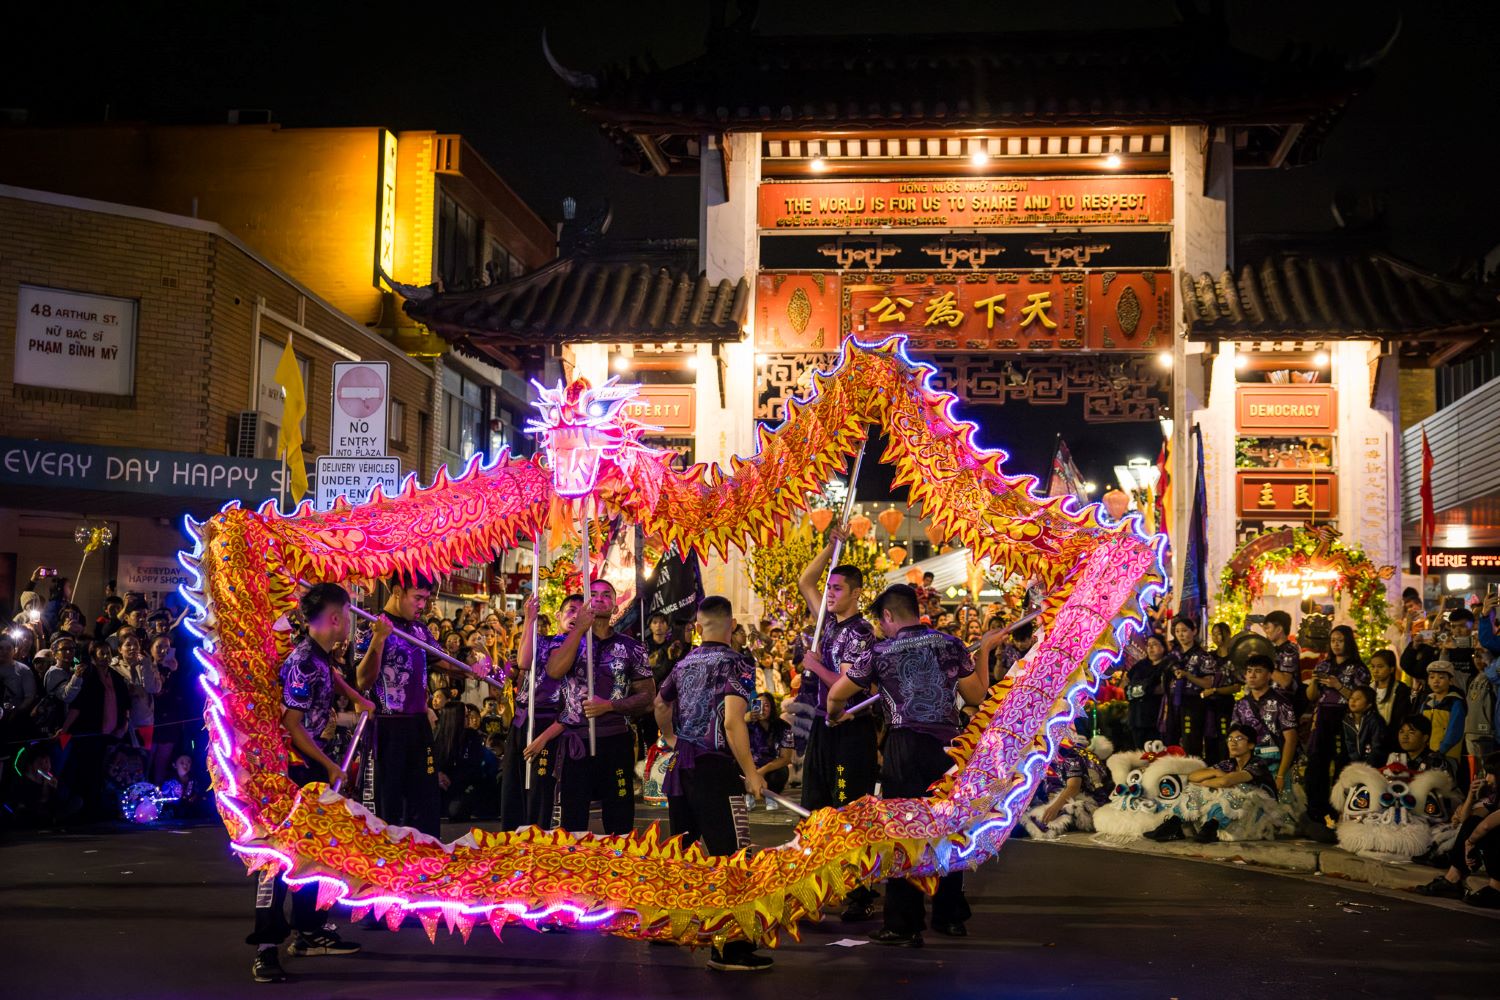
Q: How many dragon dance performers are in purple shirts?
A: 7